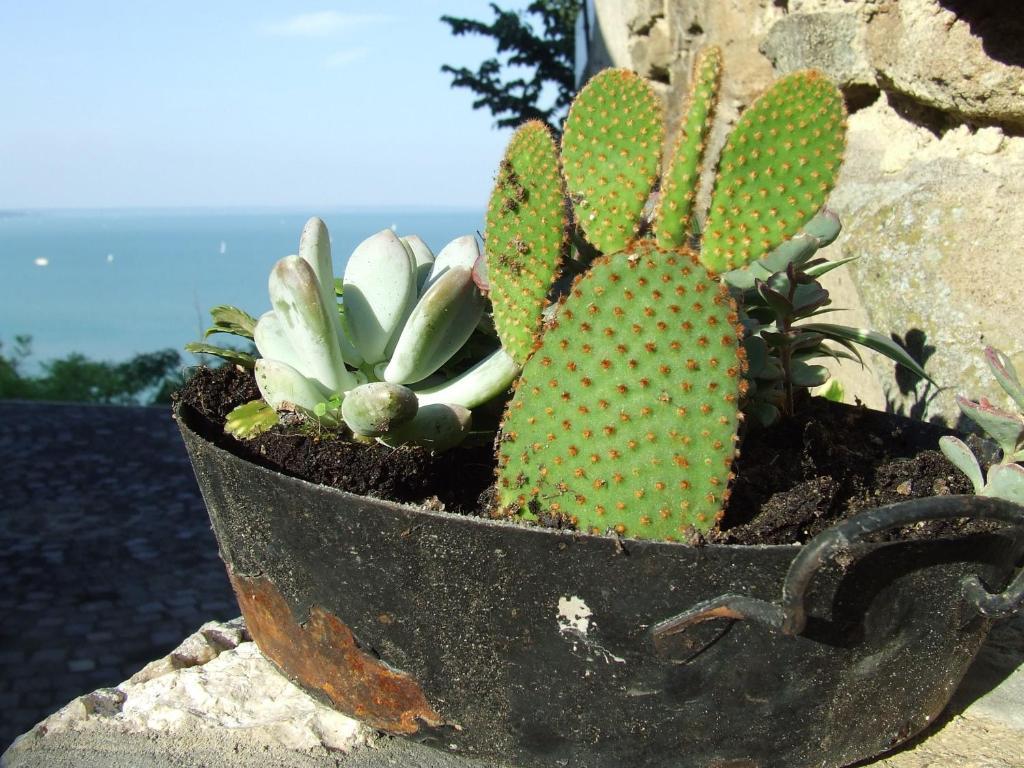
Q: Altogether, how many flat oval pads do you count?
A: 5